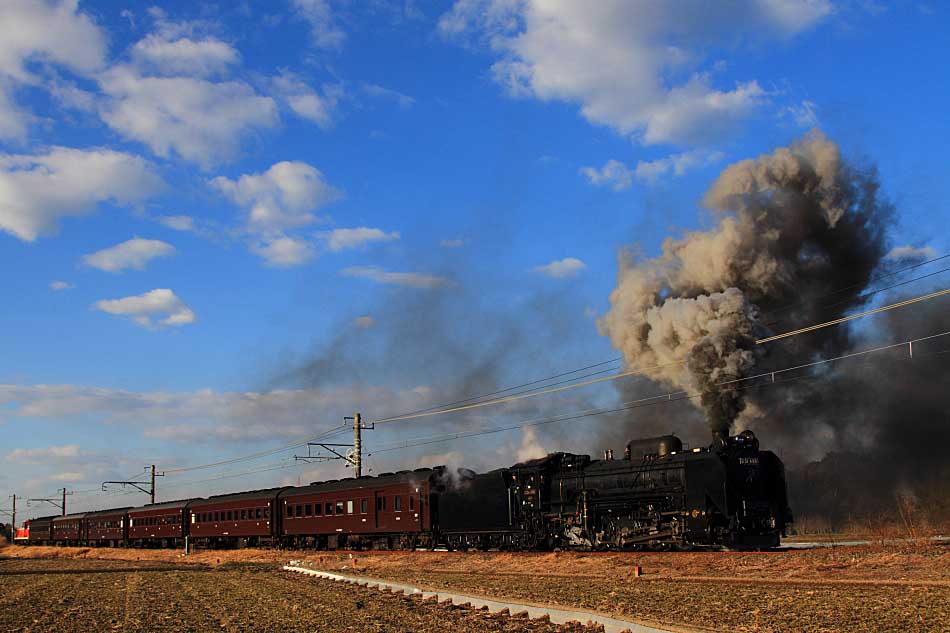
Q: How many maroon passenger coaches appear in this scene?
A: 6